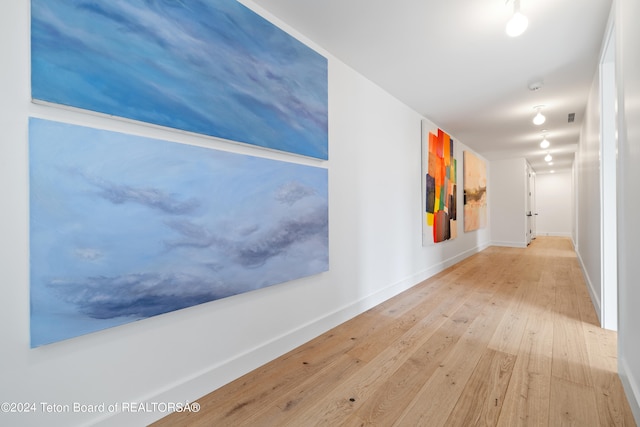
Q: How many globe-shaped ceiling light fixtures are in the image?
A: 4